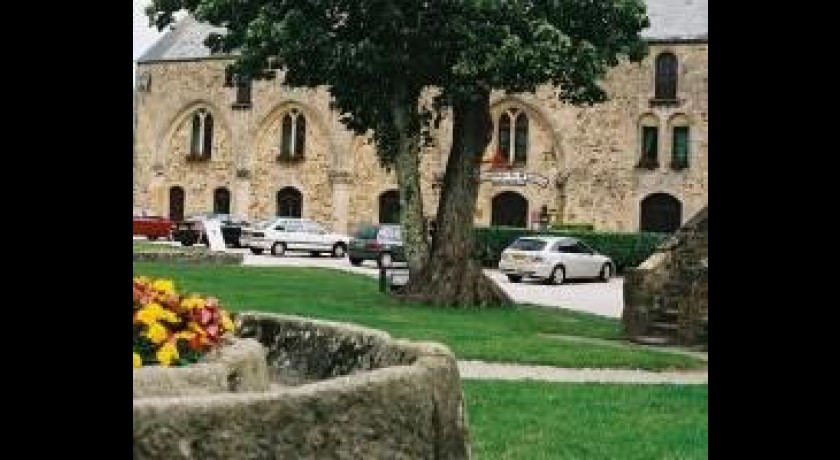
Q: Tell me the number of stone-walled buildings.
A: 1